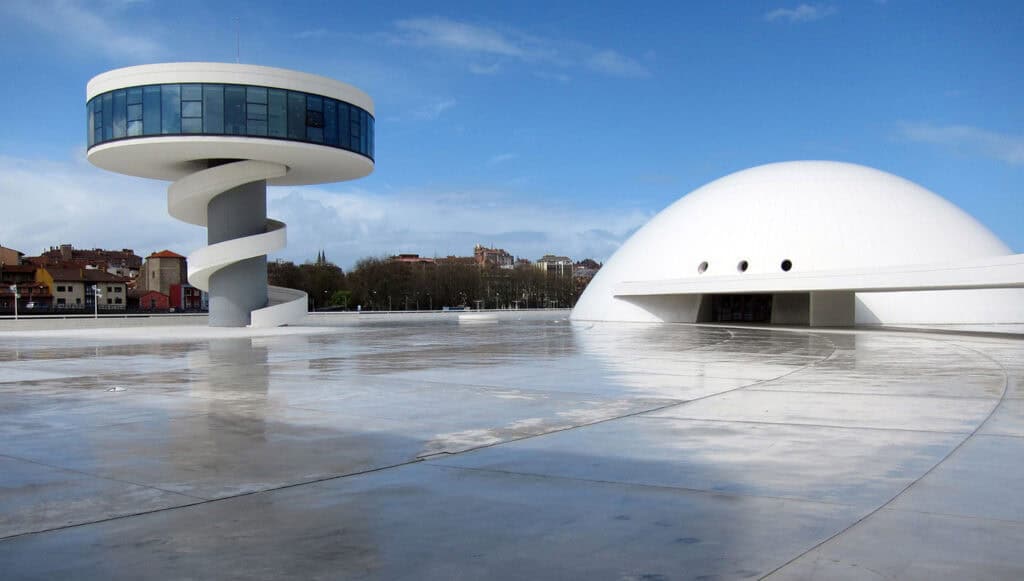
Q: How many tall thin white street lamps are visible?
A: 2